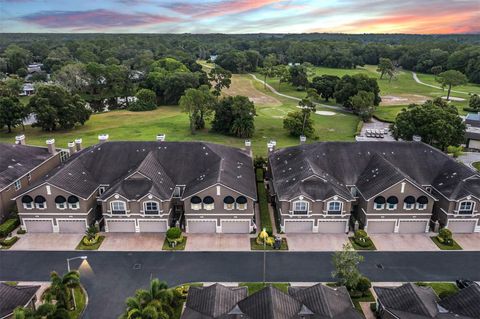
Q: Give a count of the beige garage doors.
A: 11